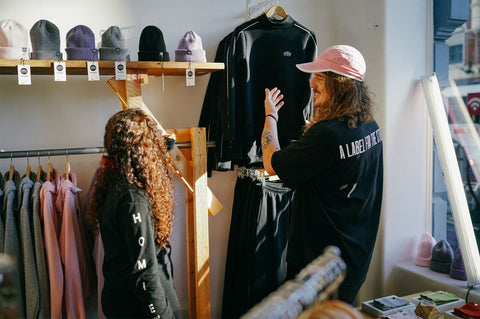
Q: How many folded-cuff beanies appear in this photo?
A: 9